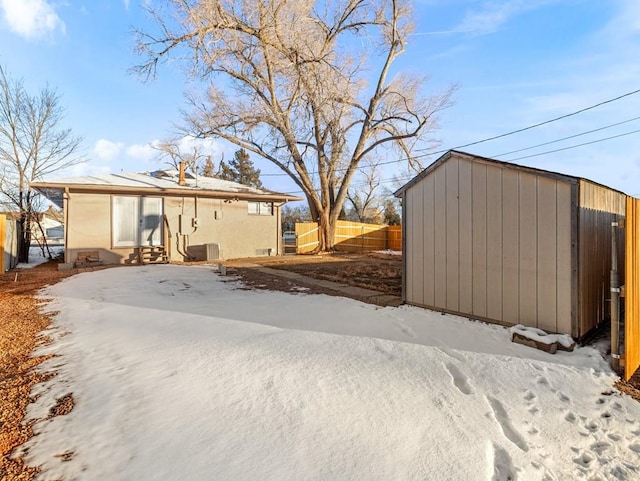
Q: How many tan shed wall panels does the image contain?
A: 12